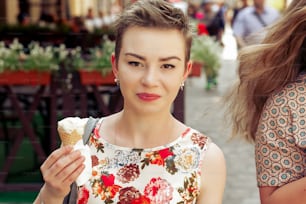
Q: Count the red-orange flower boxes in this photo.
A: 3